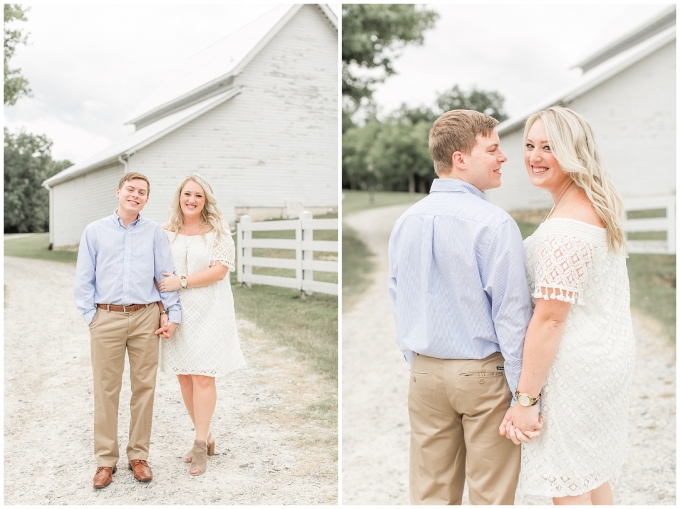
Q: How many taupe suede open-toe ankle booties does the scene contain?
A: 2